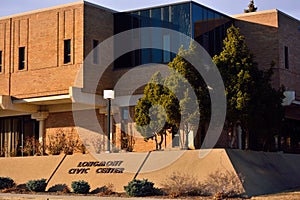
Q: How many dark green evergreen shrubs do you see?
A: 4